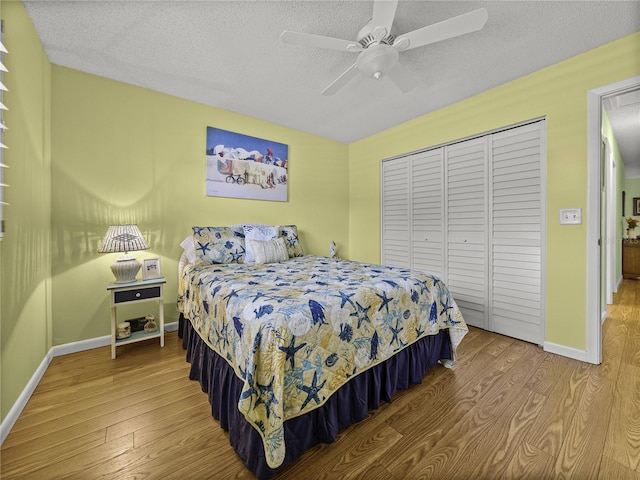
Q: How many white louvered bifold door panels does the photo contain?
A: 4